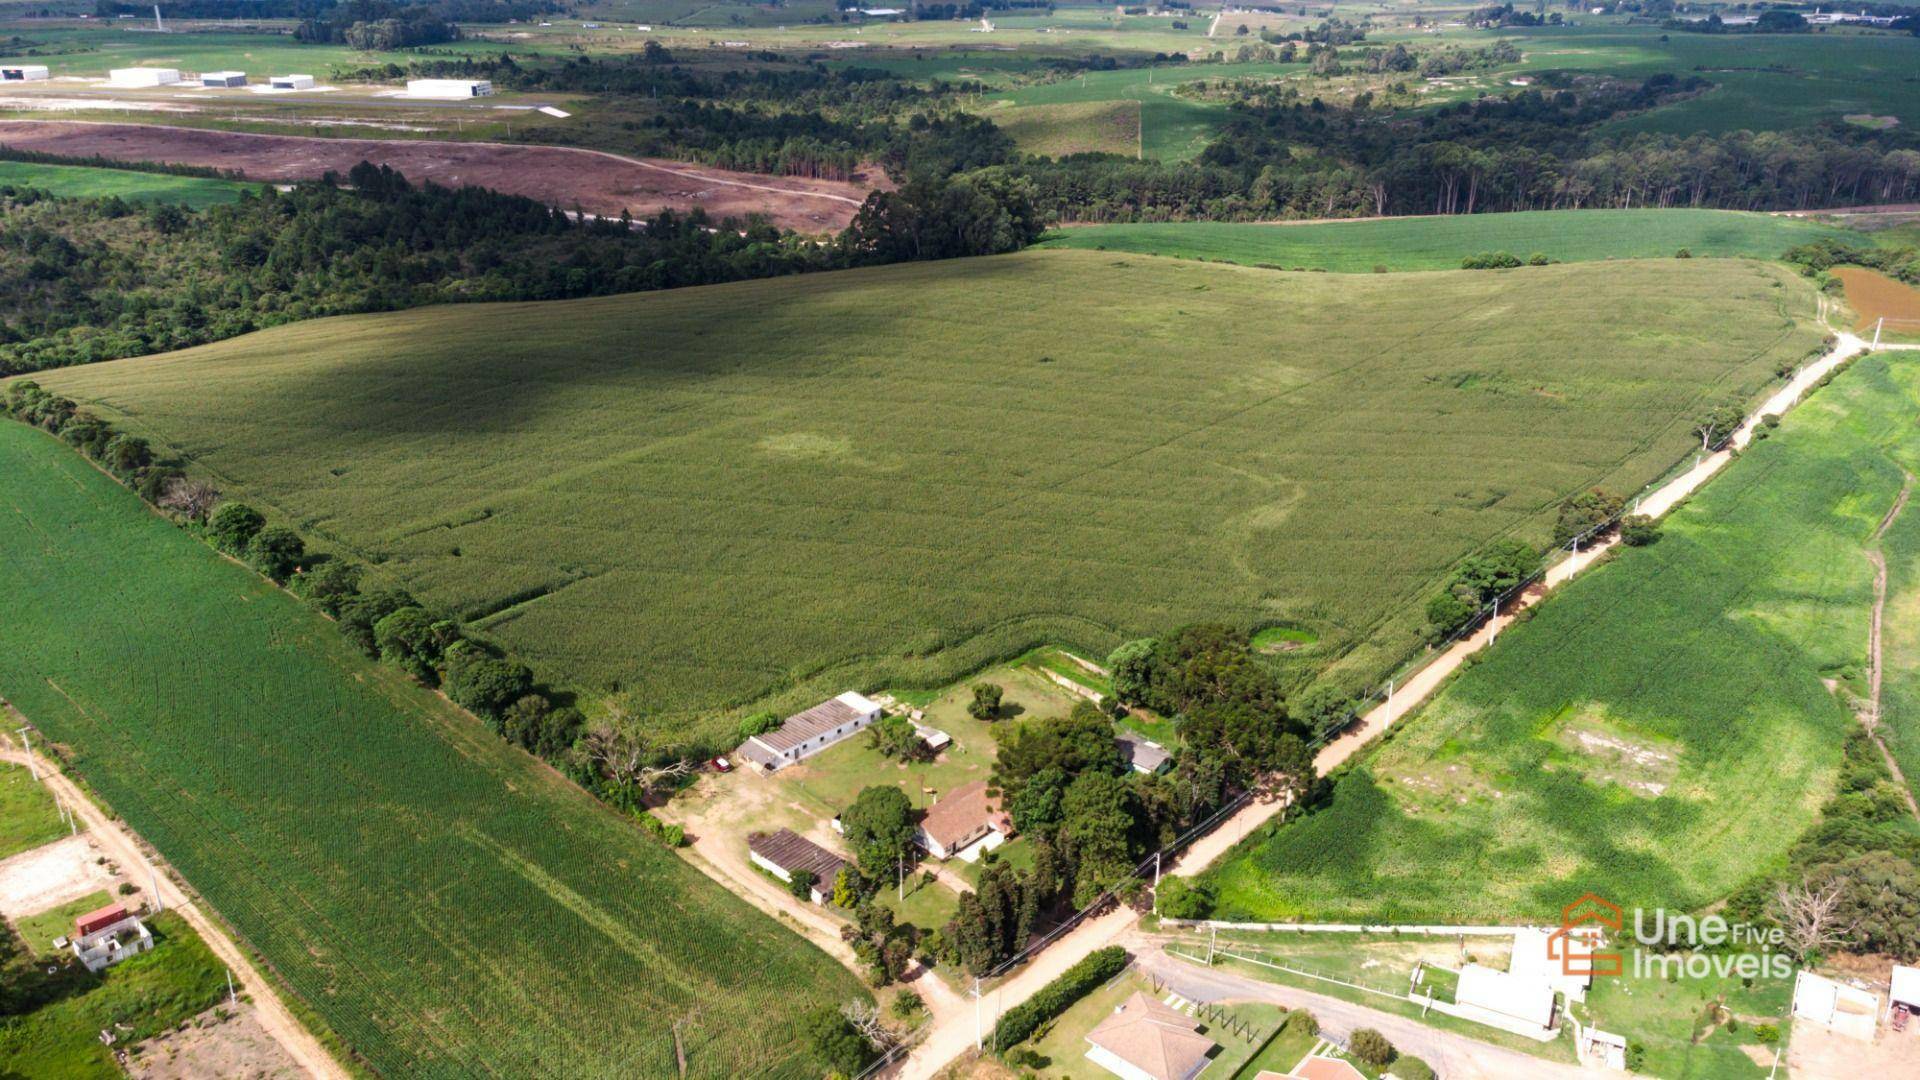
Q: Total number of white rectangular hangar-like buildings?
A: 5